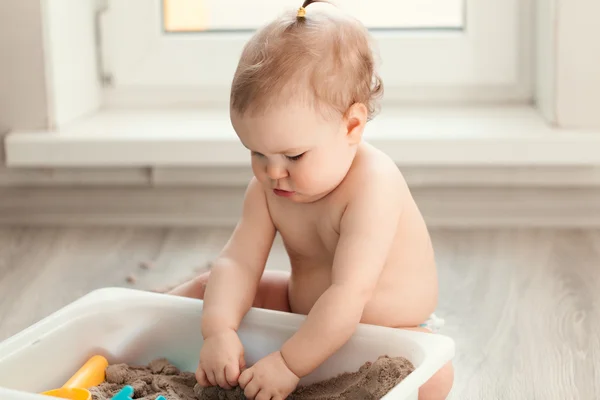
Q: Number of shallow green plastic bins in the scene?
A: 0